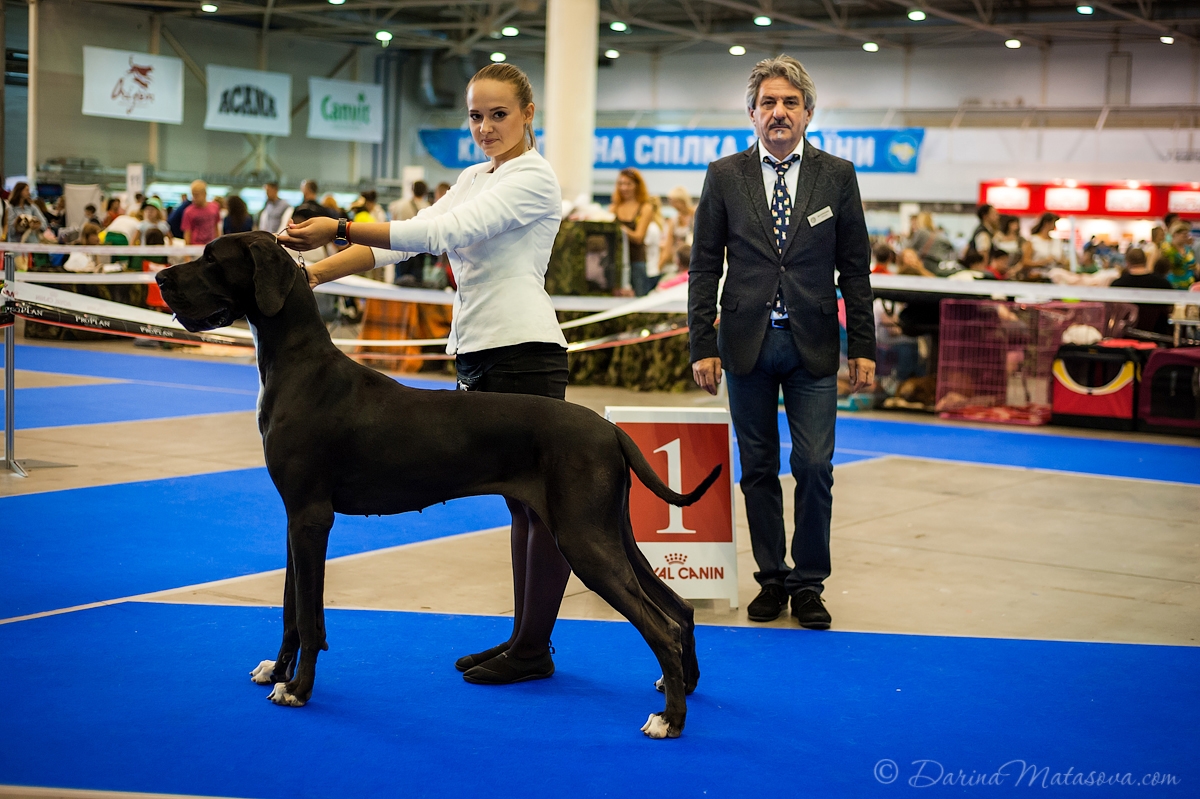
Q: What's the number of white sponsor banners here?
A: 3